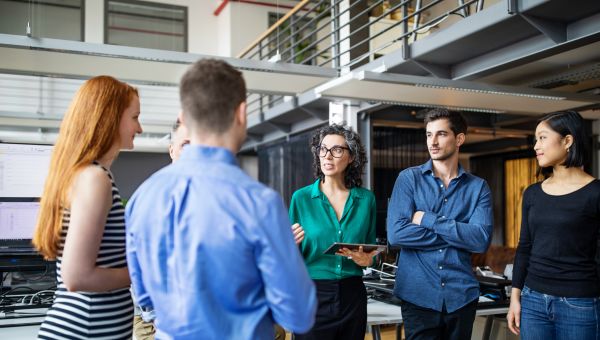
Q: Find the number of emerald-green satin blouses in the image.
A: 1